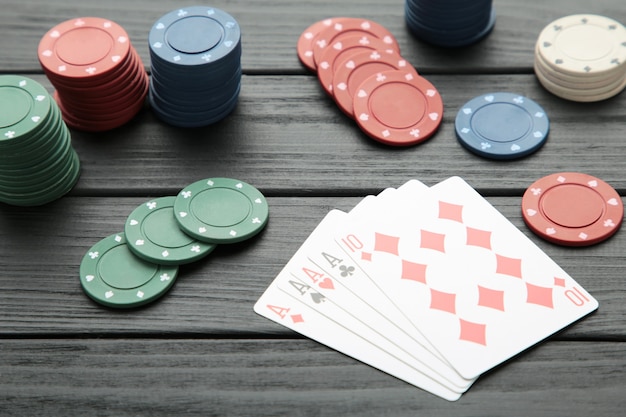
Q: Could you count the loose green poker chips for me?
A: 3